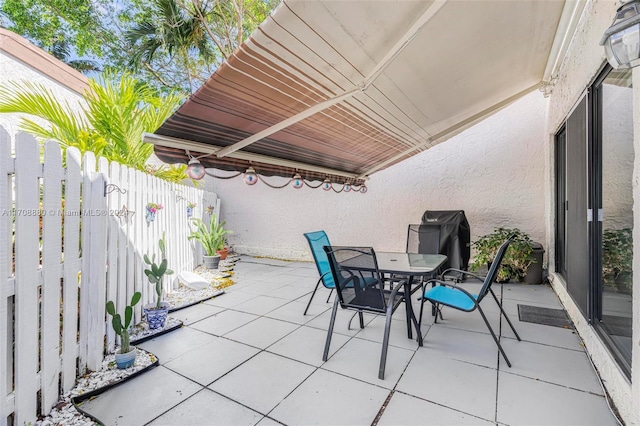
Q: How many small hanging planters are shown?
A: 2